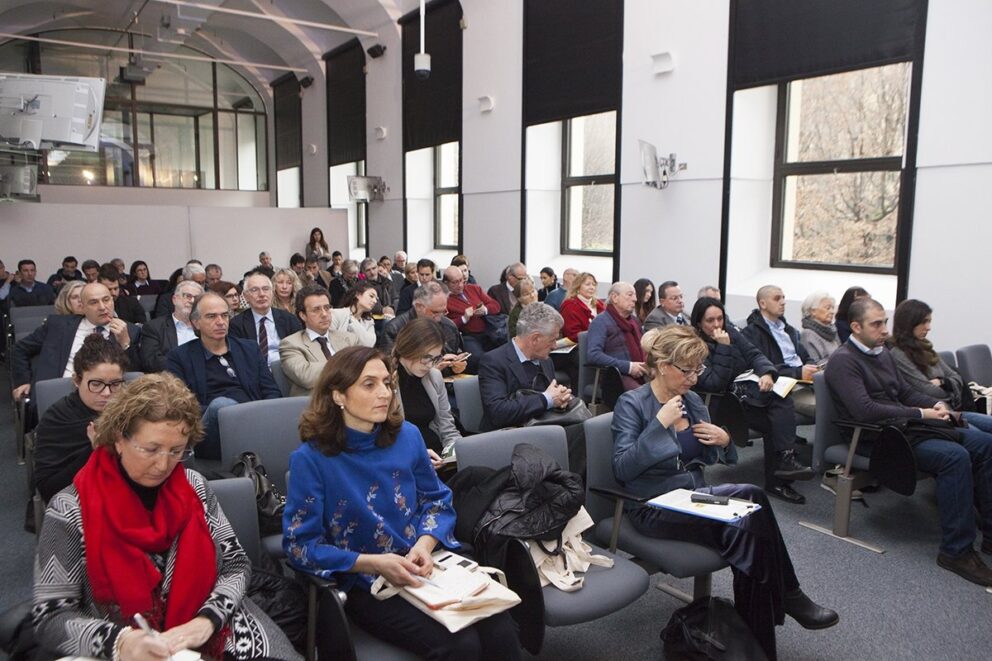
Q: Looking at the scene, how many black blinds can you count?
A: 5